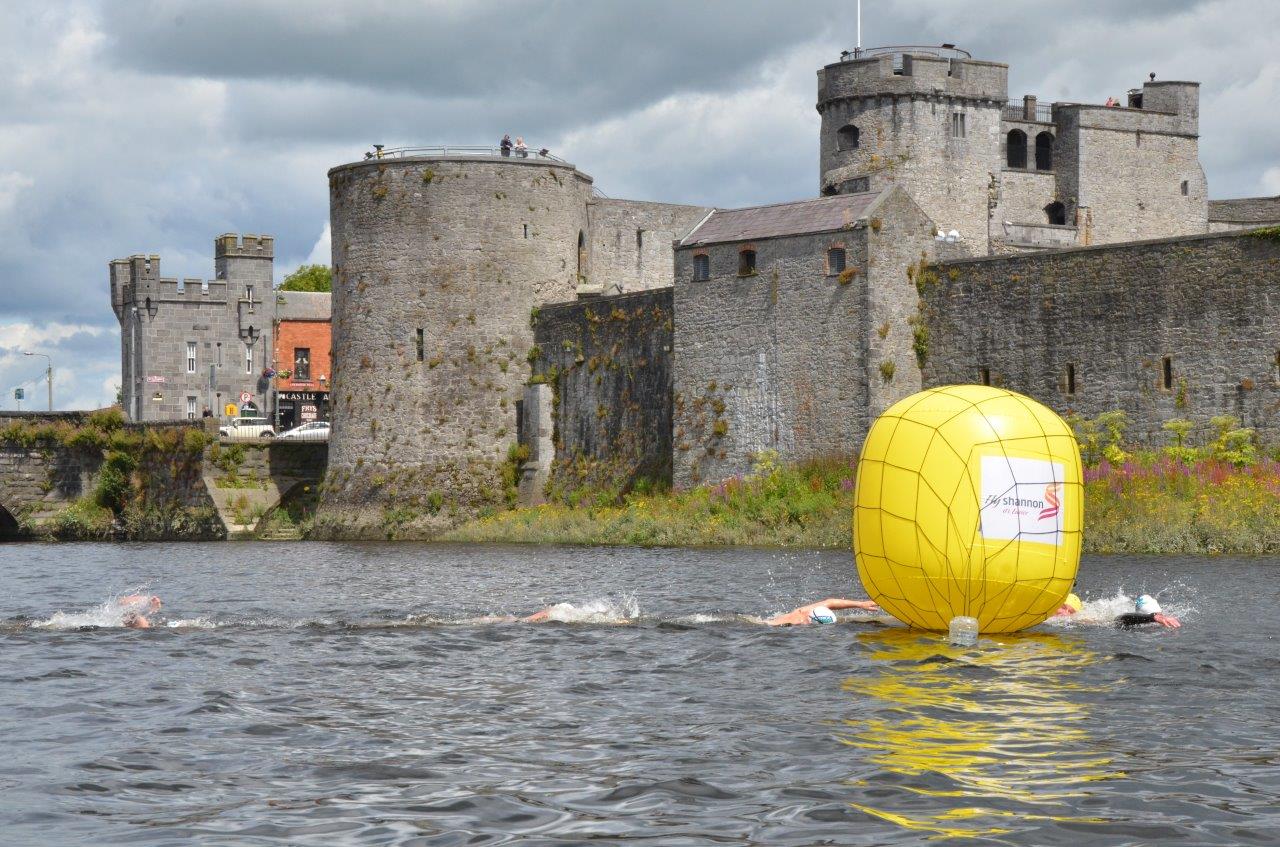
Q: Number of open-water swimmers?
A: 5